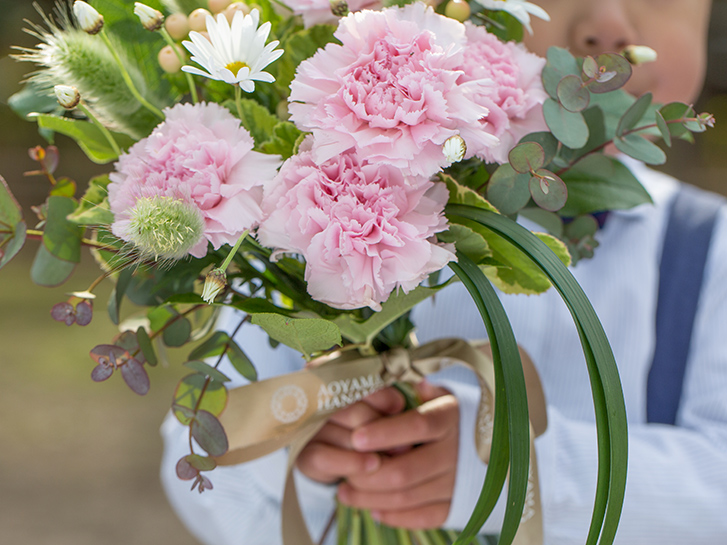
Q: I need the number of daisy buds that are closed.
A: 6